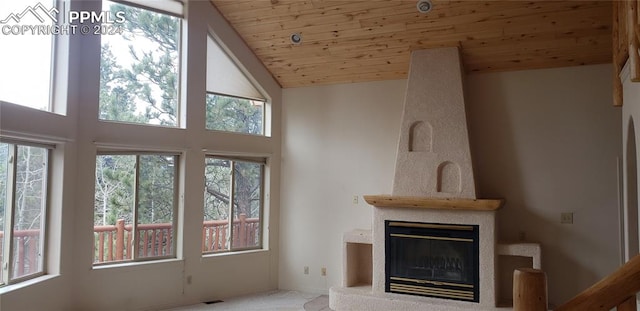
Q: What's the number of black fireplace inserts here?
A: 1